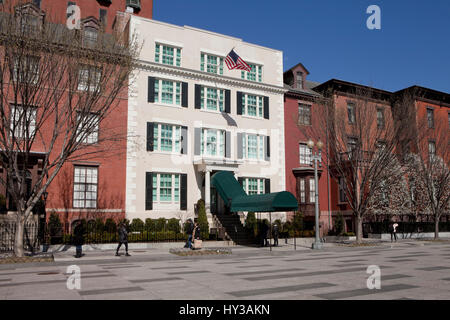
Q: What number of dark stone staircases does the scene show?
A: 1